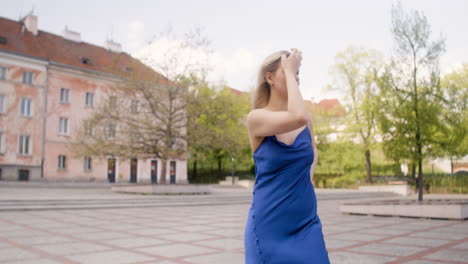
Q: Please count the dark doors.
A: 4